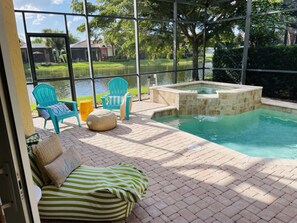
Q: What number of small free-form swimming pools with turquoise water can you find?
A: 1